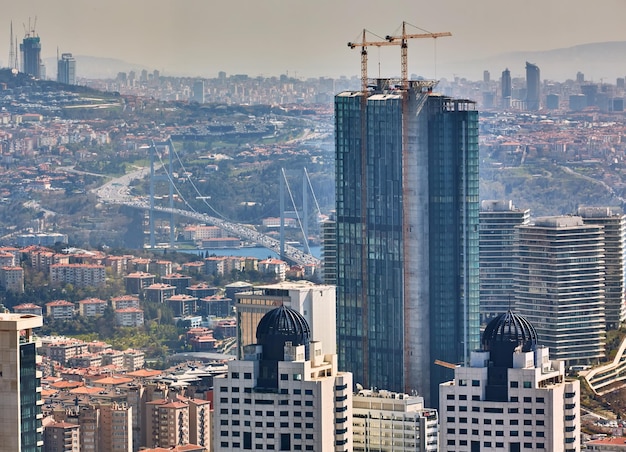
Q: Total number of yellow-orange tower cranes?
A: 2